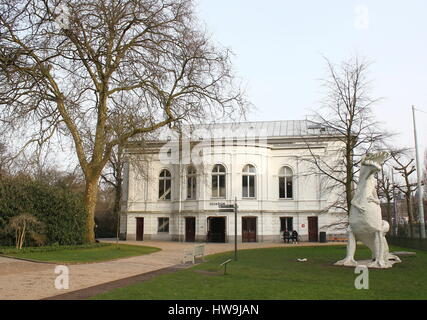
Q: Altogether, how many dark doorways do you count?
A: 5